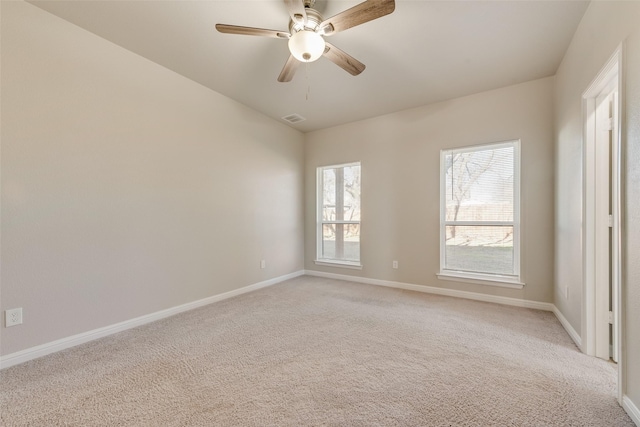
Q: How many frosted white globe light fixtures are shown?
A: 1